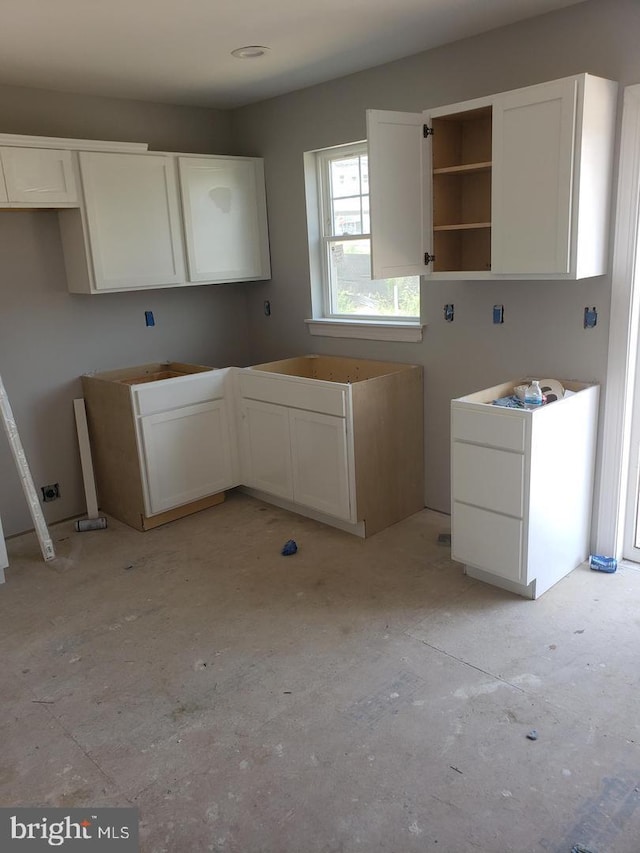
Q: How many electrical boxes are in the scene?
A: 6